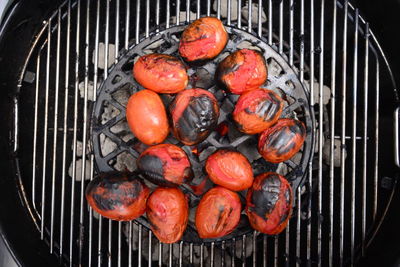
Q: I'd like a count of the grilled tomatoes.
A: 13